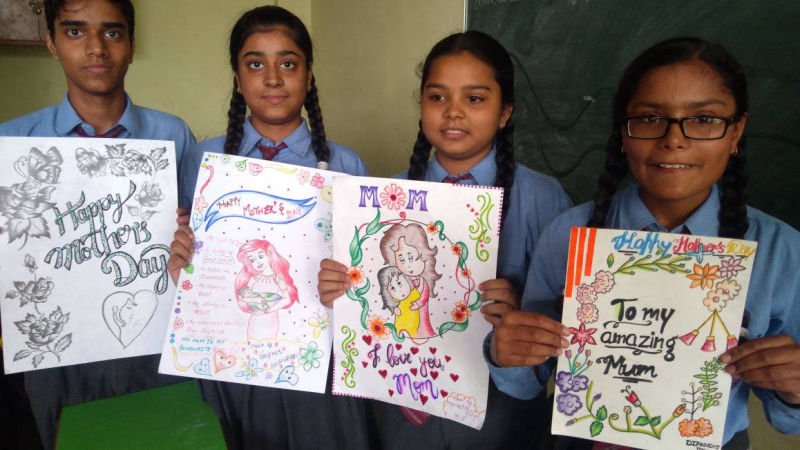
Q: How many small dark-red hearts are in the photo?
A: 13